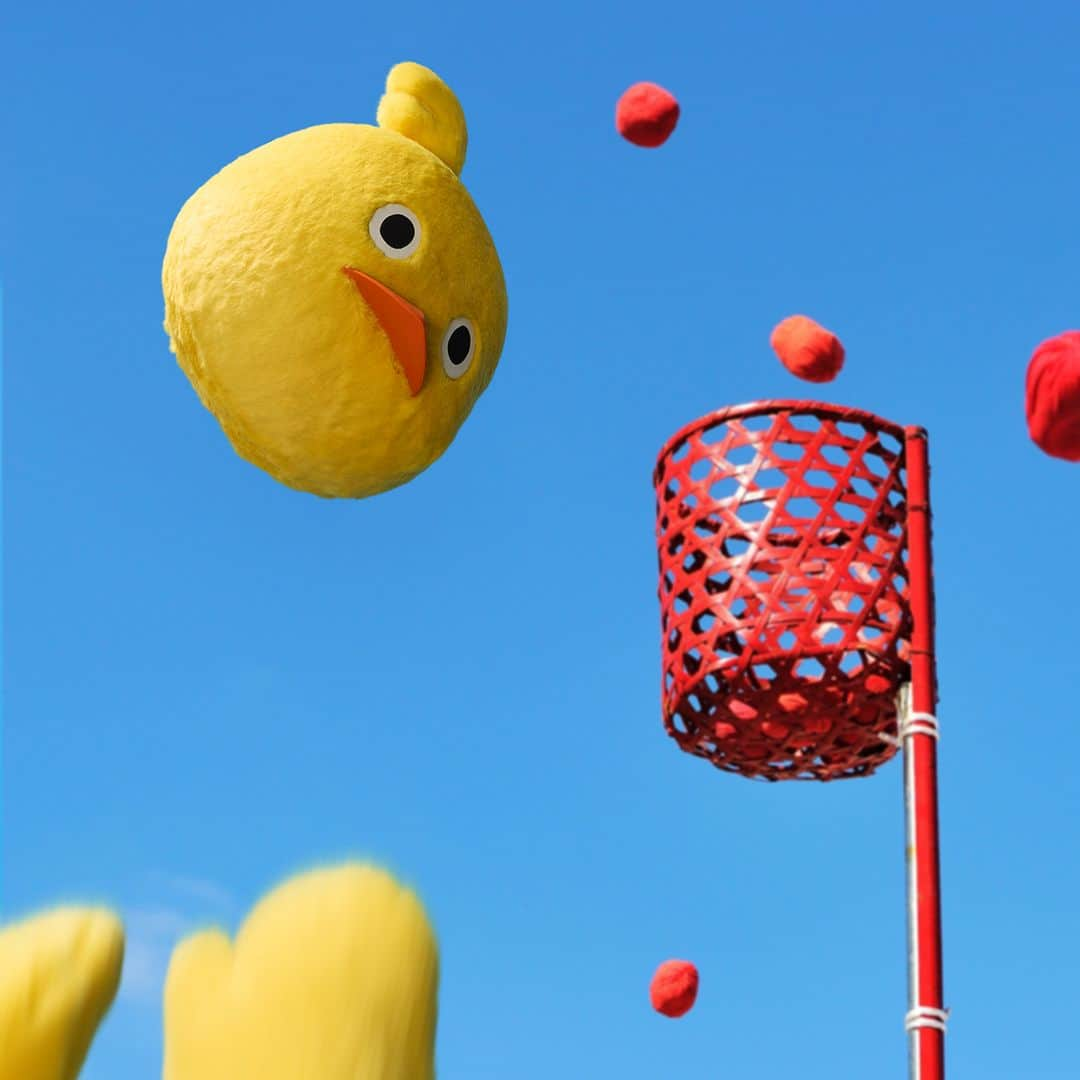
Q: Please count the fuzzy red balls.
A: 4